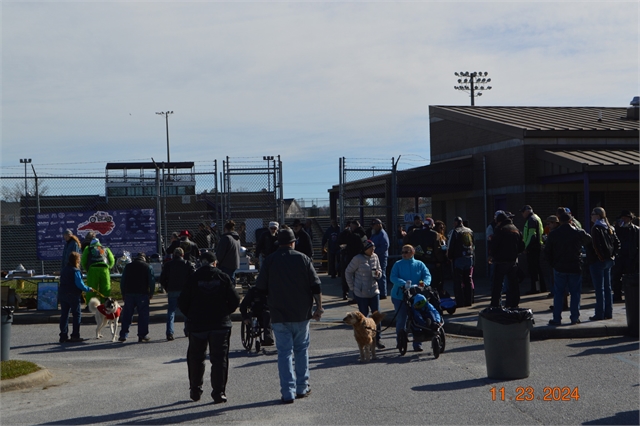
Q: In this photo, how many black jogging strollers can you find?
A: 1